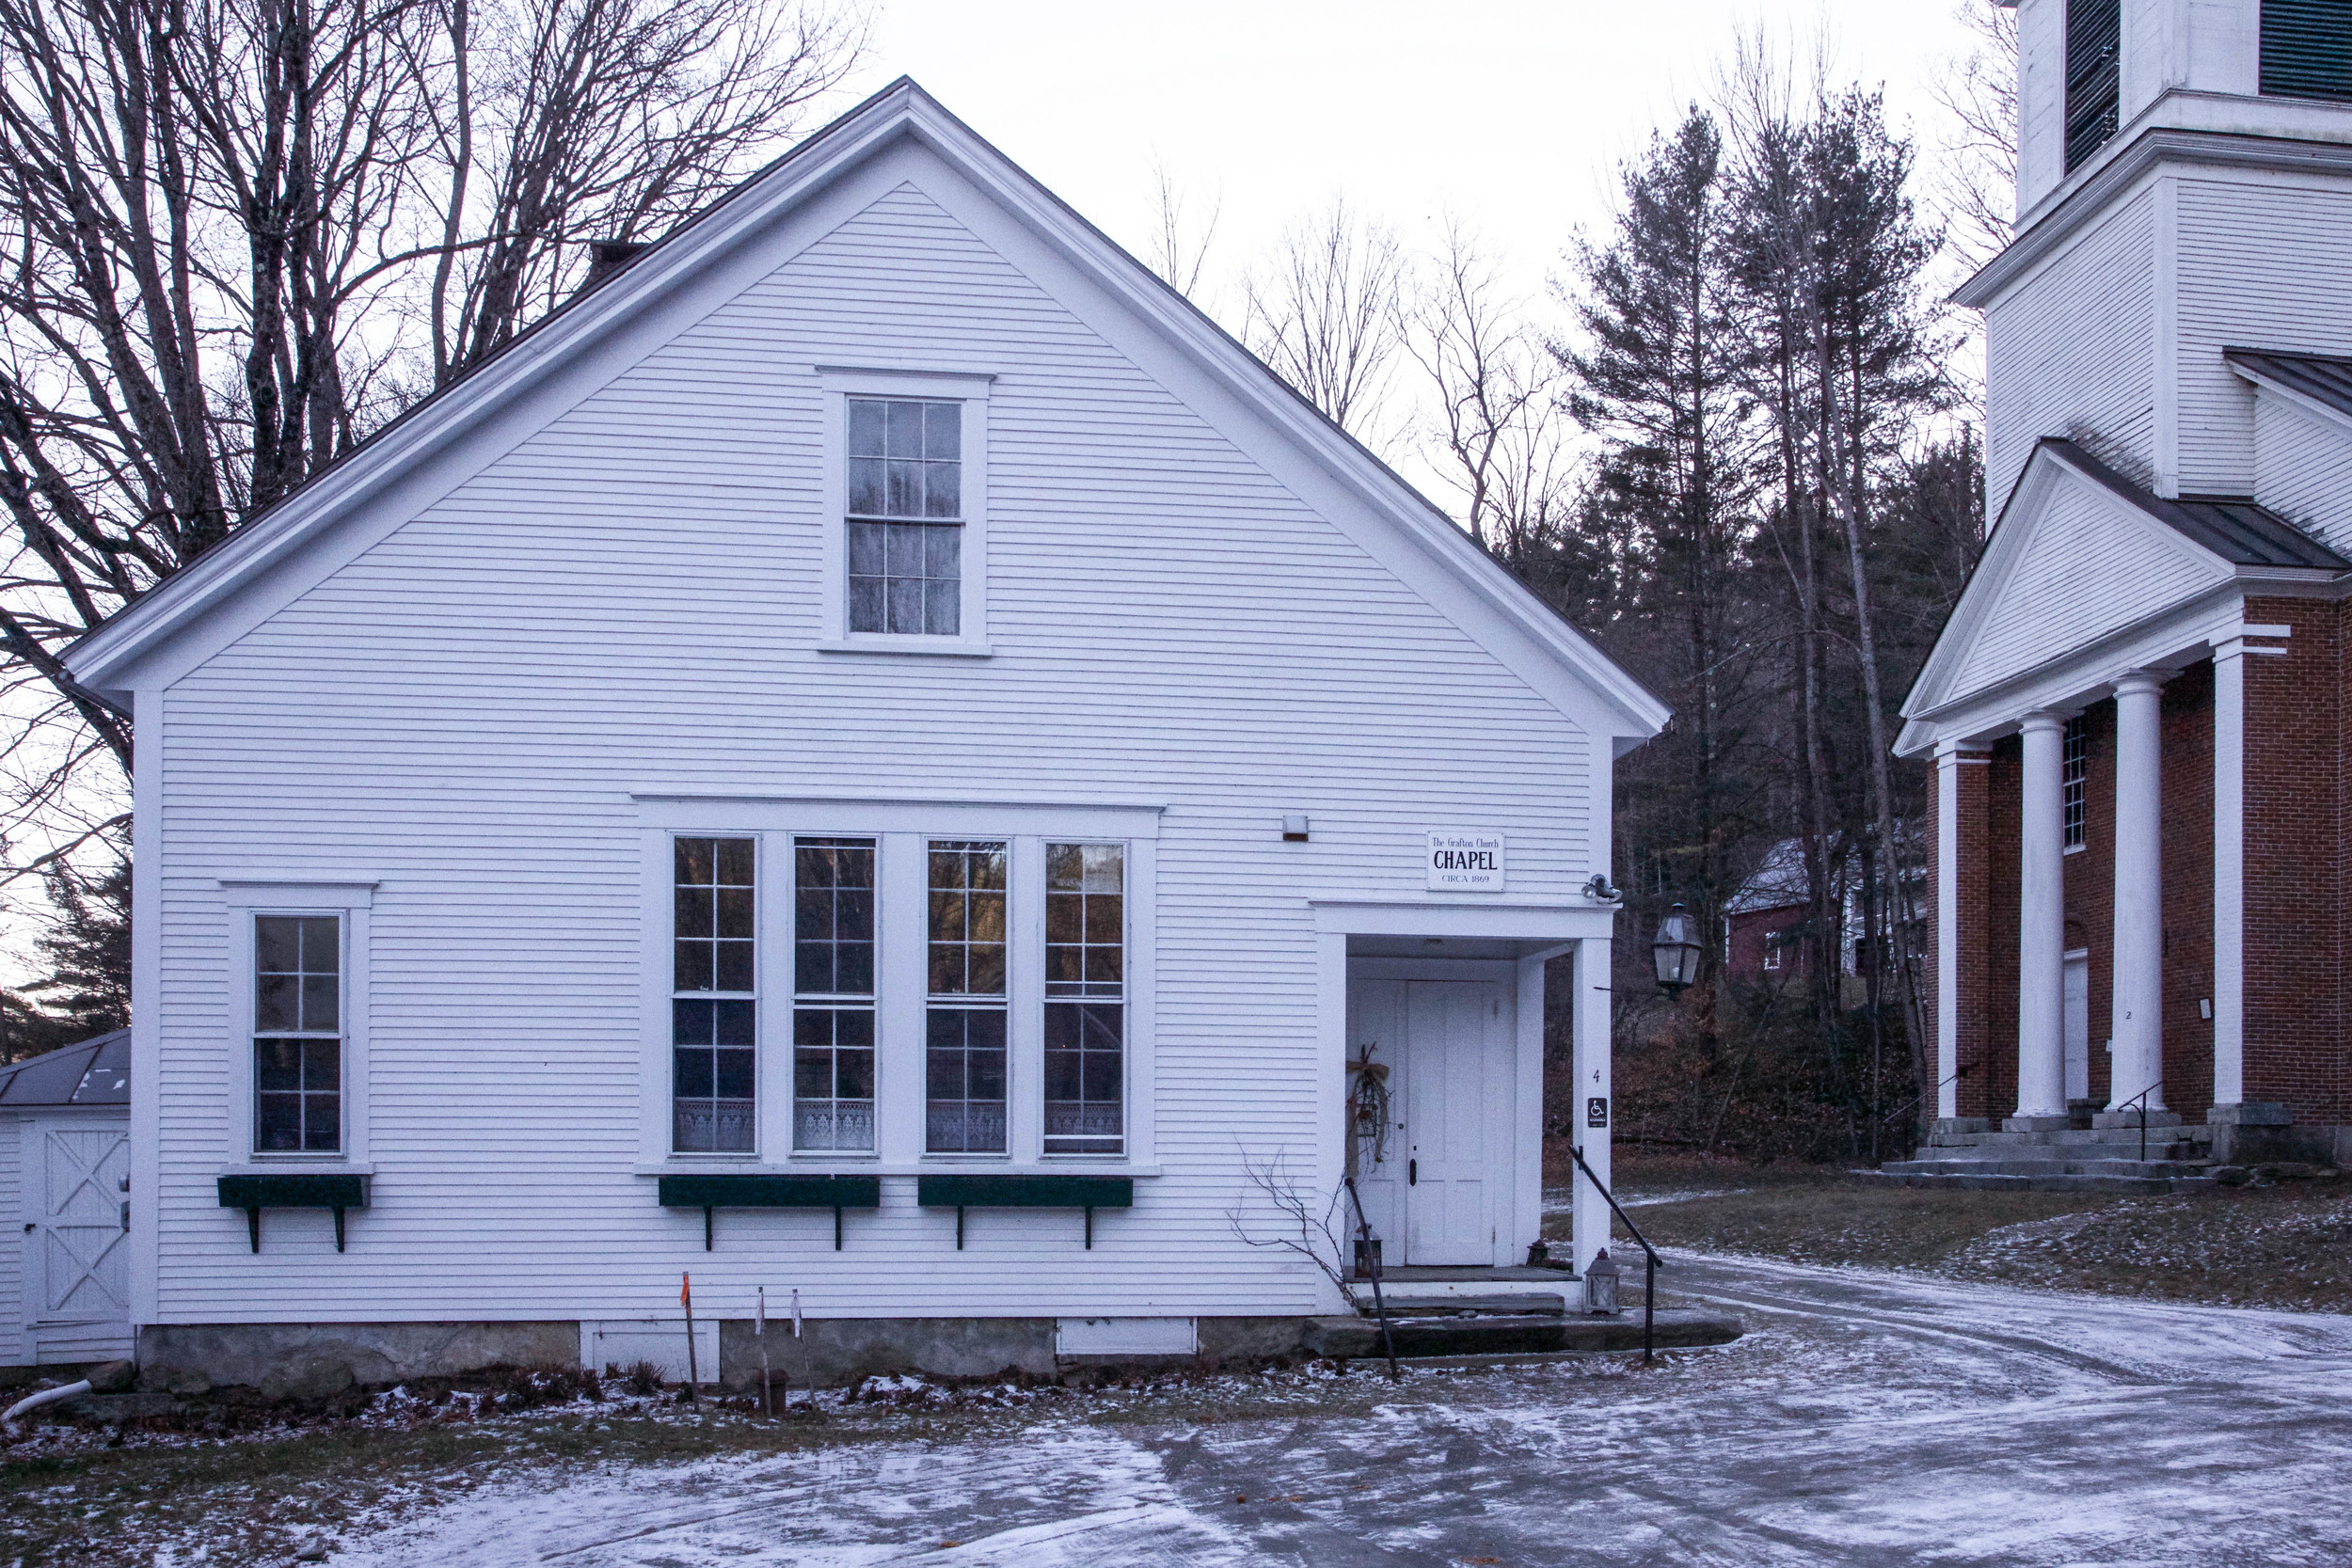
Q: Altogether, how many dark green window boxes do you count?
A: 3